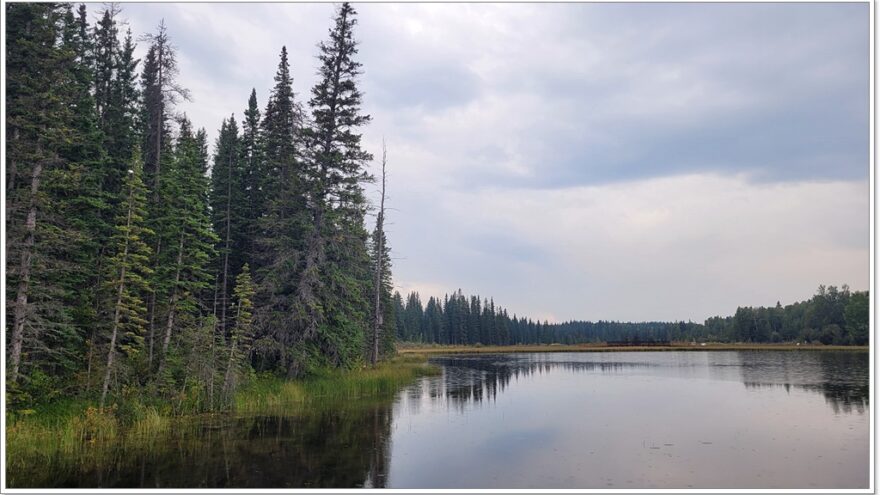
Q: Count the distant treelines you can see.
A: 1